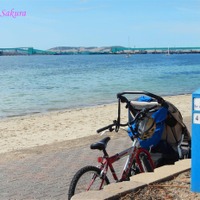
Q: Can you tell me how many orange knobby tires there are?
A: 0